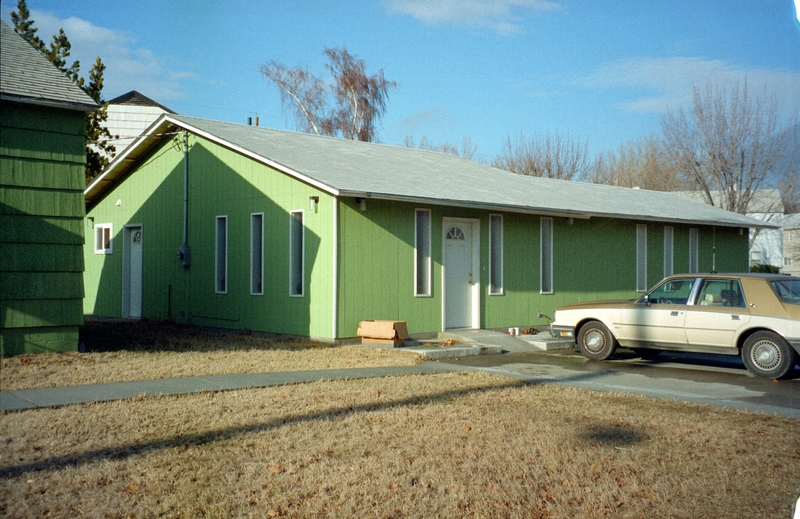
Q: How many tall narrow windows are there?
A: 9